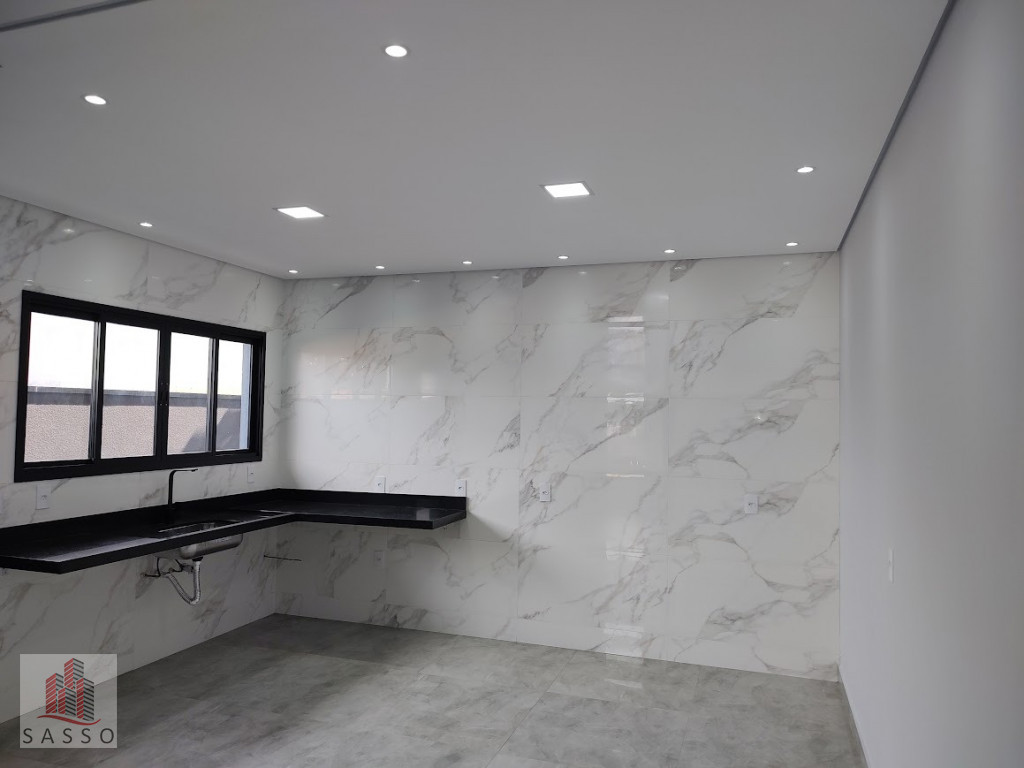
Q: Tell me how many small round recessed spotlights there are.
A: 10